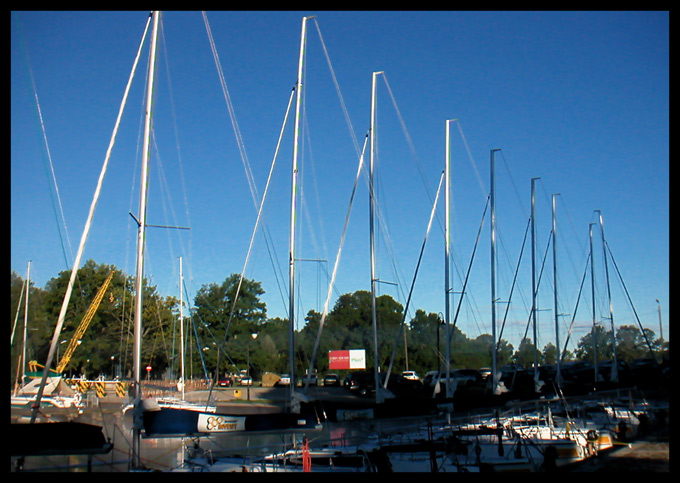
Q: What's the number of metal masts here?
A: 11